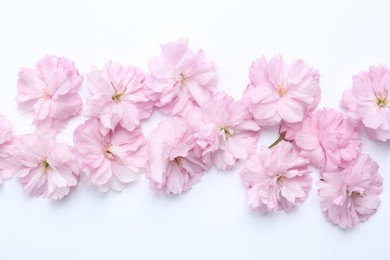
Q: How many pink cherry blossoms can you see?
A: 13